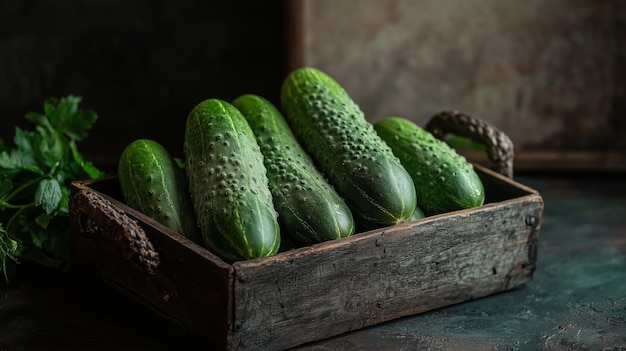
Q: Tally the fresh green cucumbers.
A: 5